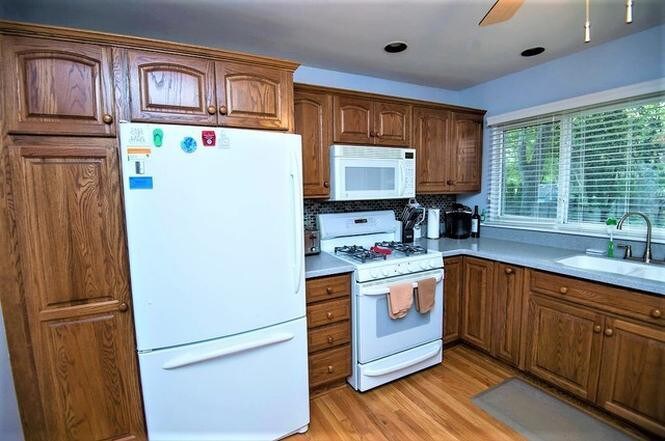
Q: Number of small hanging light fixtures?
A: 2